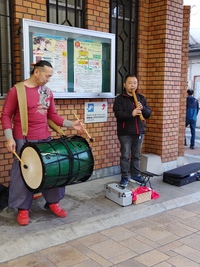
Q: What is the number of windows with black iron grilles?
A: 3